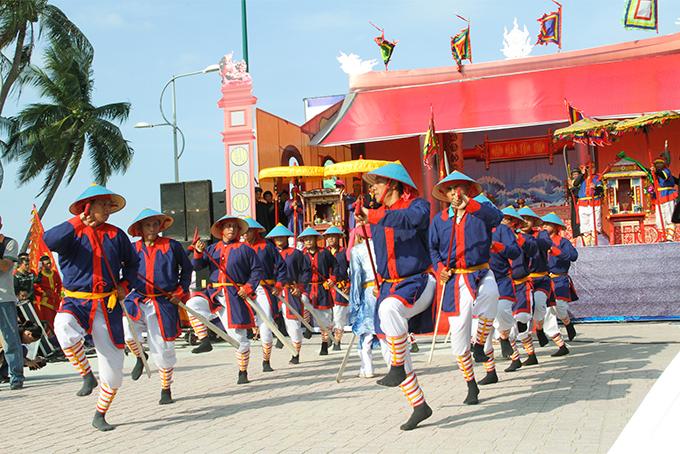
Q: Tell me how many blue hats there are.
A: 13